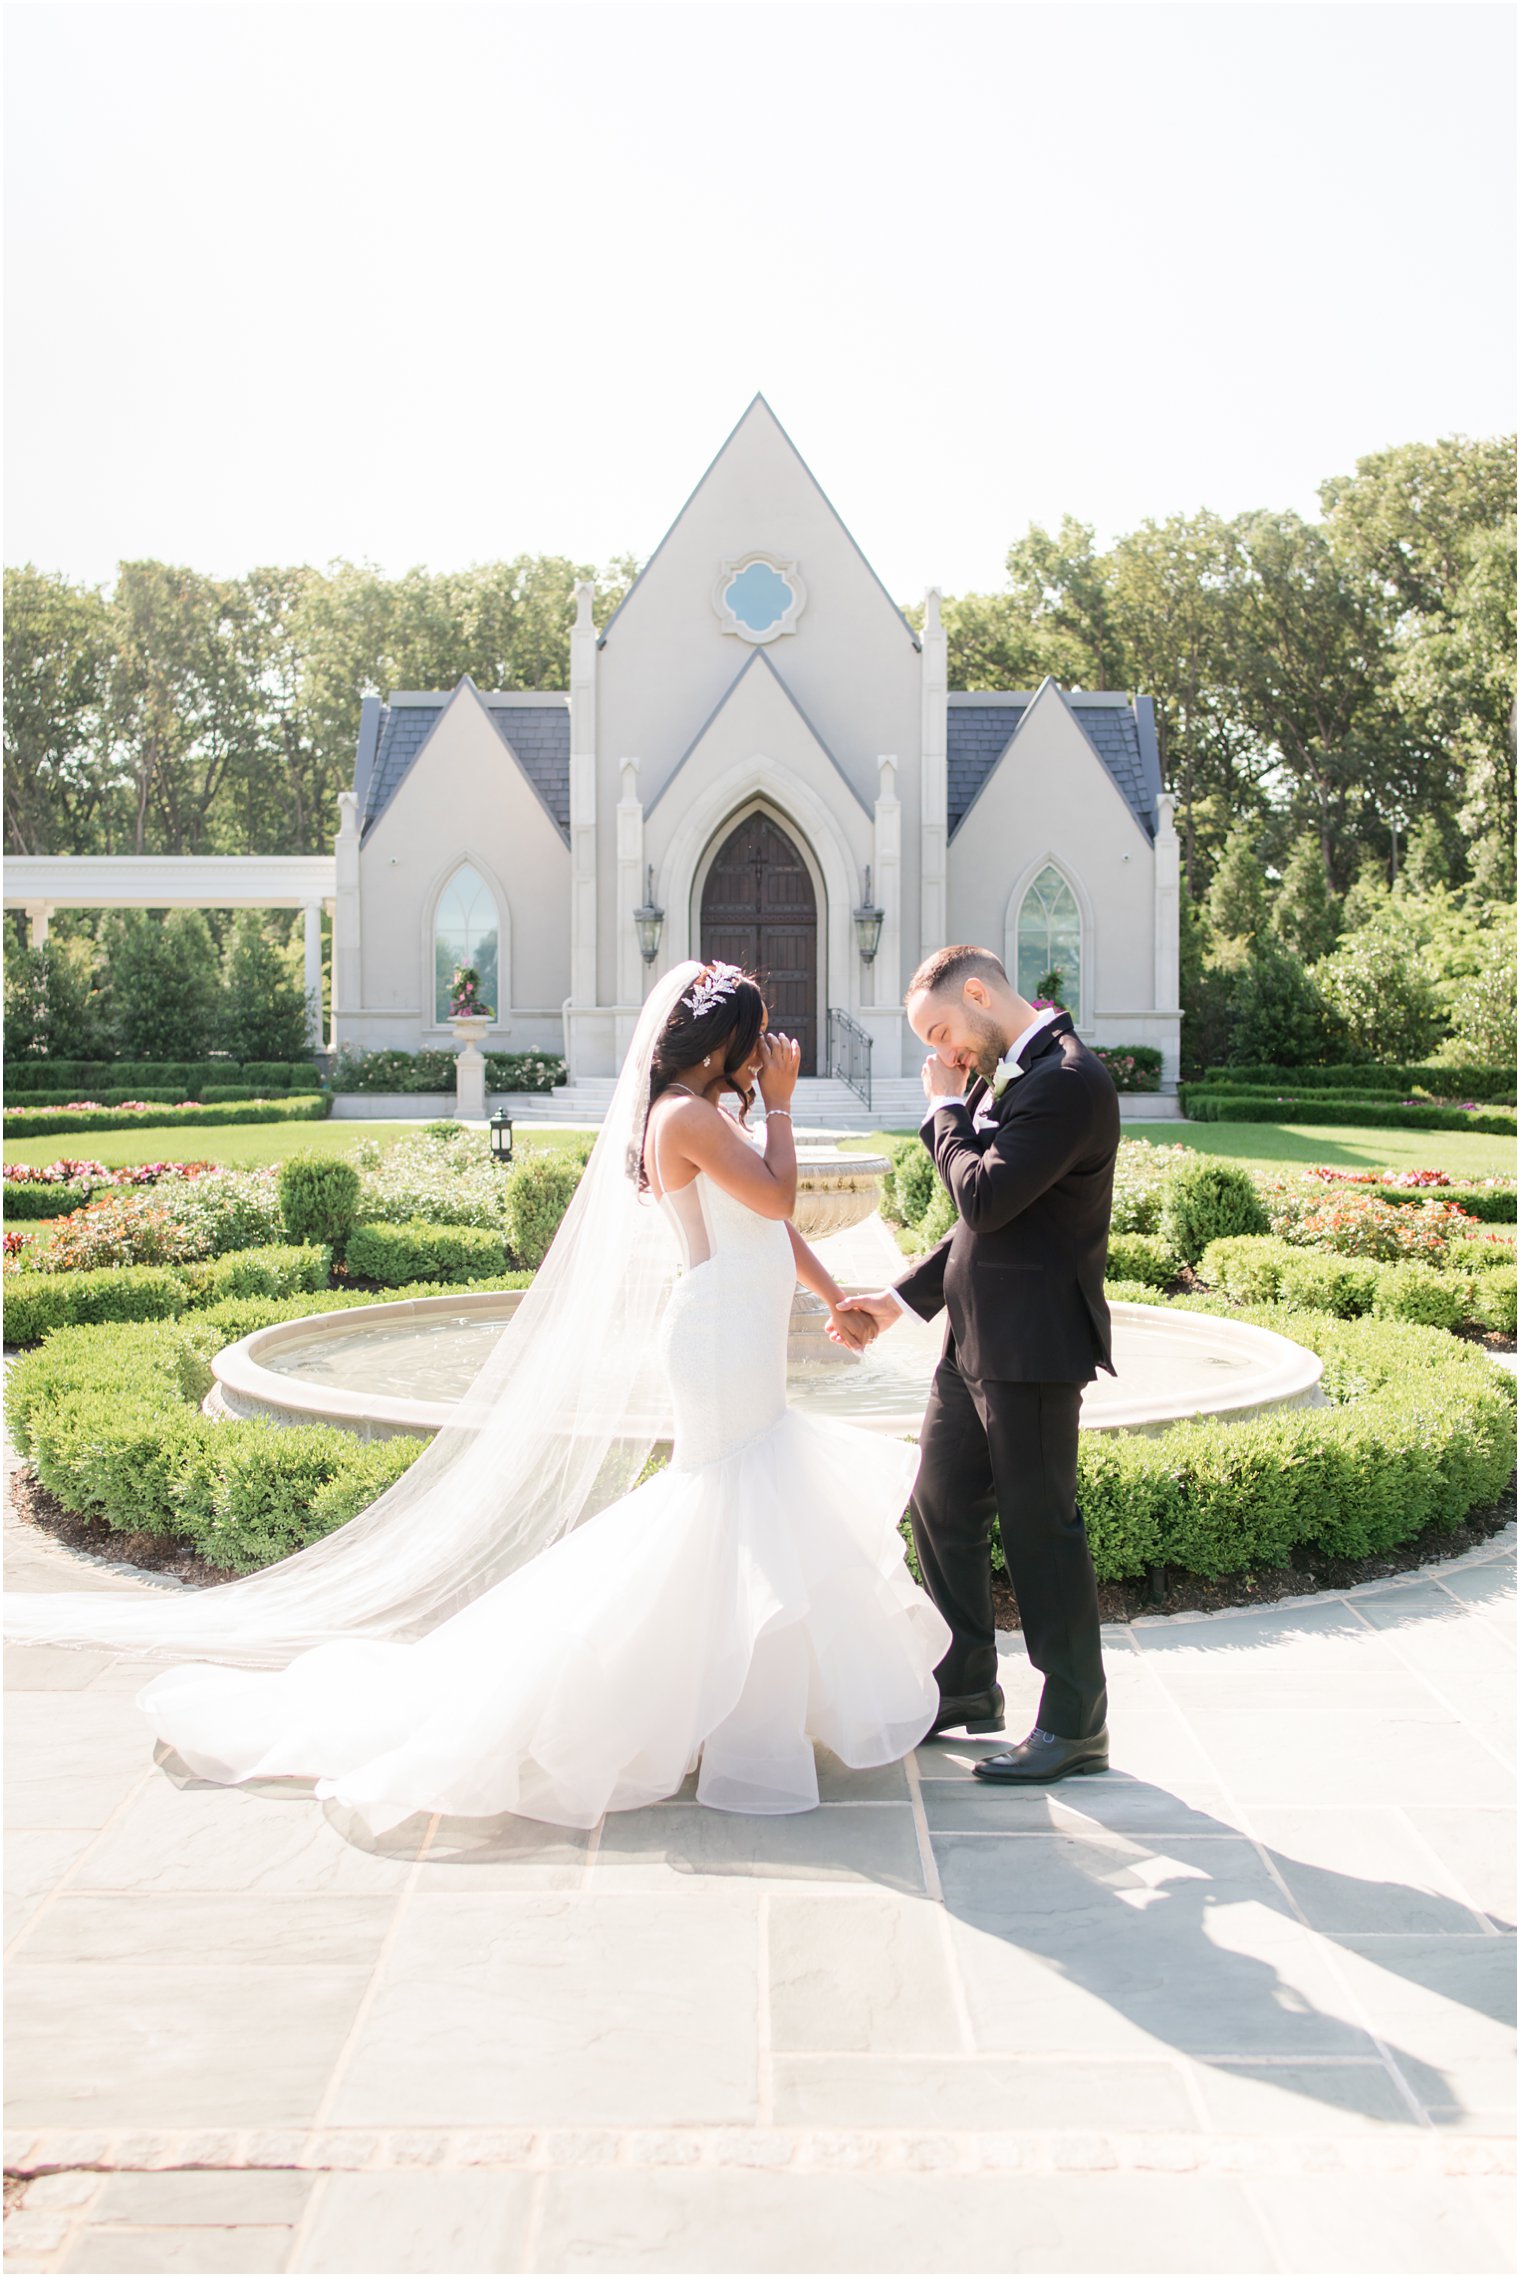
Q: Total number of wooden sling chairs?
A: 0